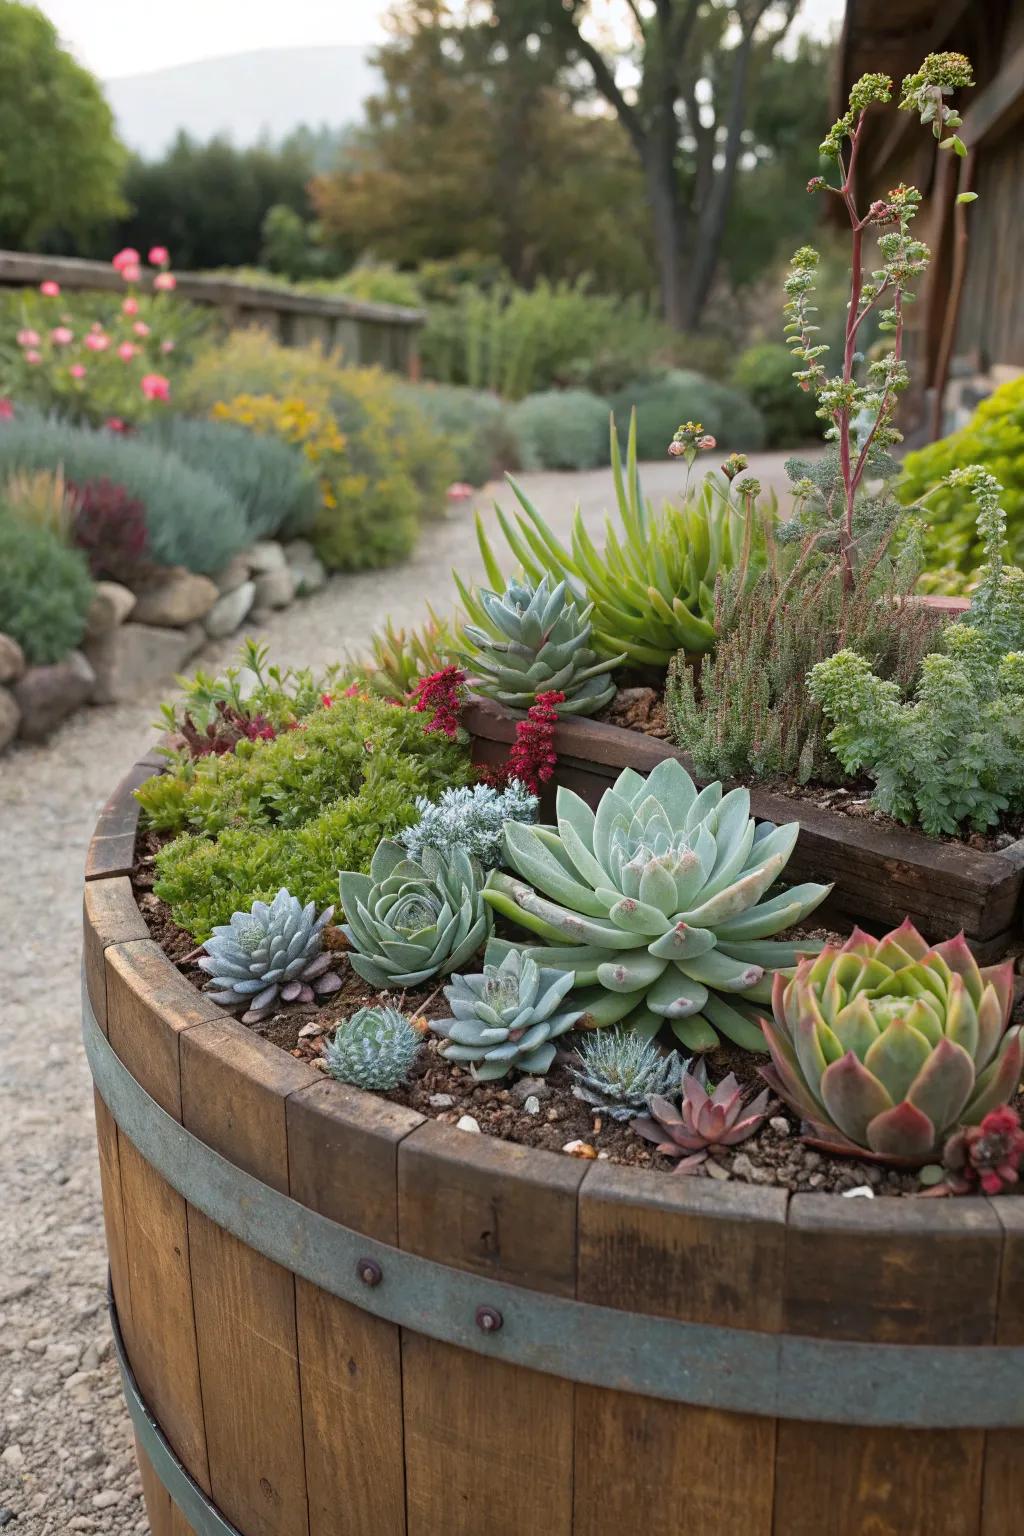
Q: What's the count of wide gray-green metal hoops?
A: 2